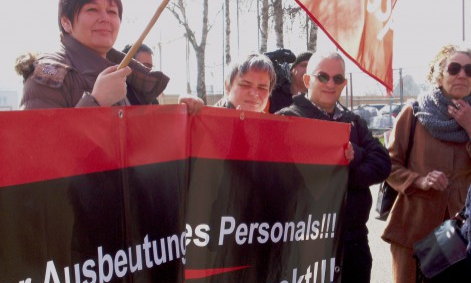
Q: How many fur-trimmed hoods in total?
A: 1